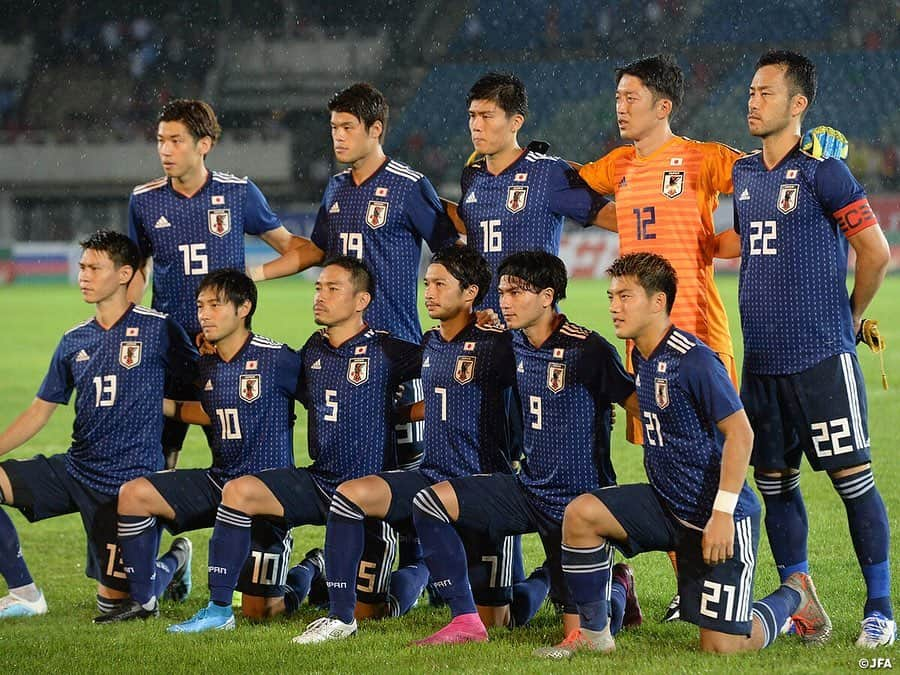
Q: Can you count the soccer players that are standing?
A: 5